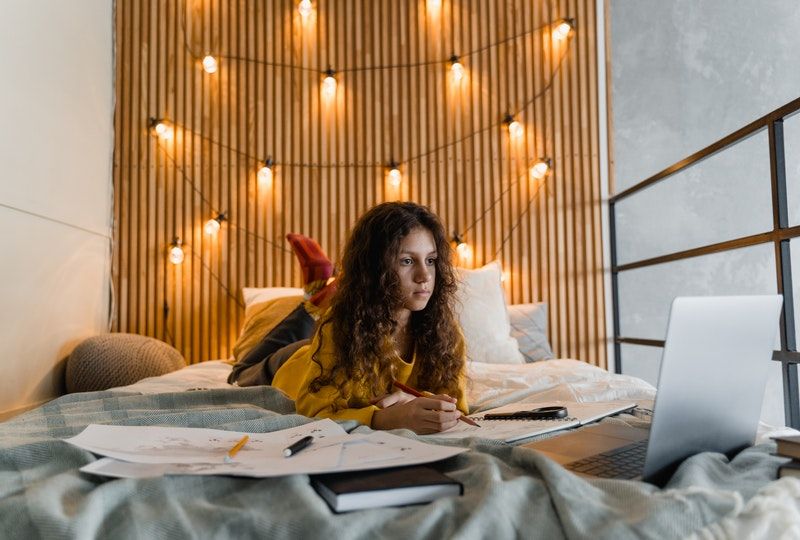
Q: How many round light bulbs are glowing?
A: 14